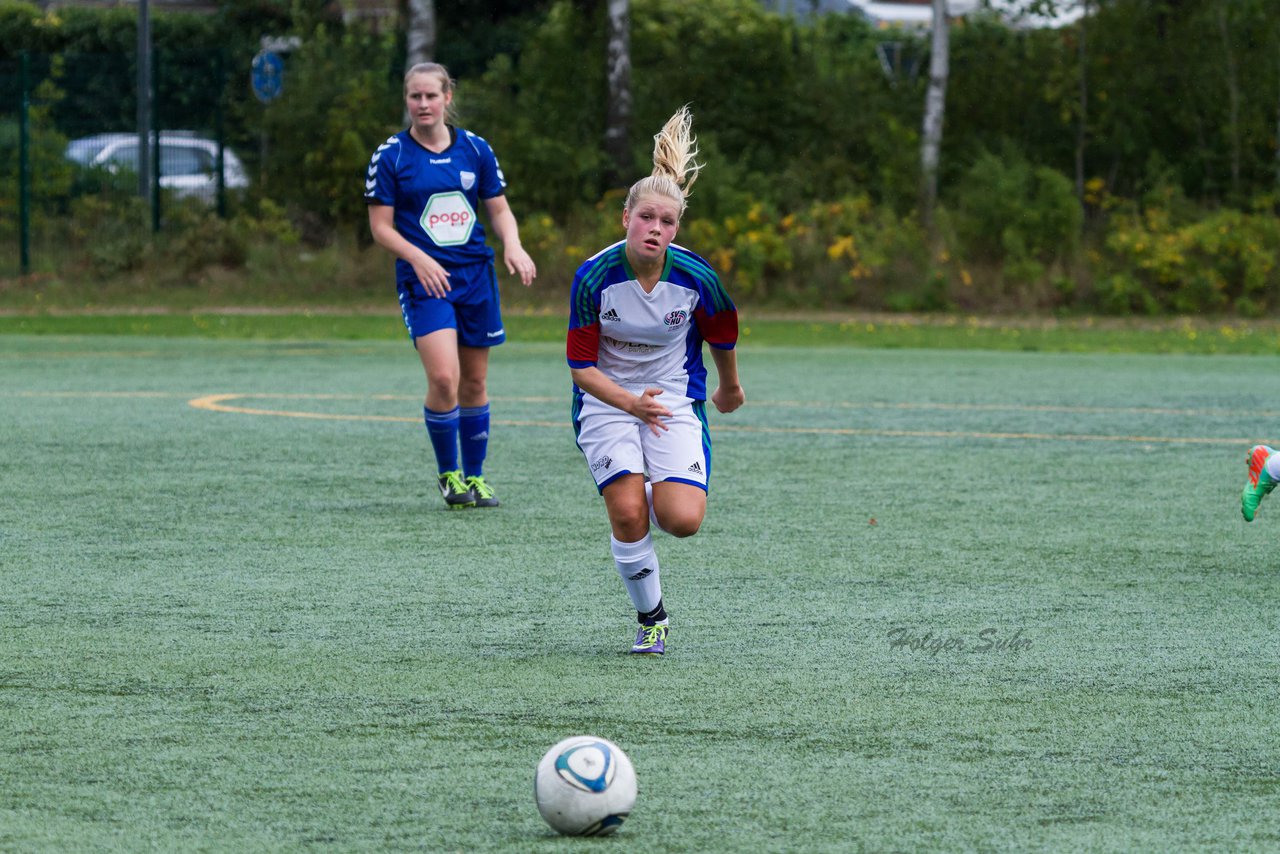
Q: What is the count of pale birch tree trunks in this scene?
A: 3